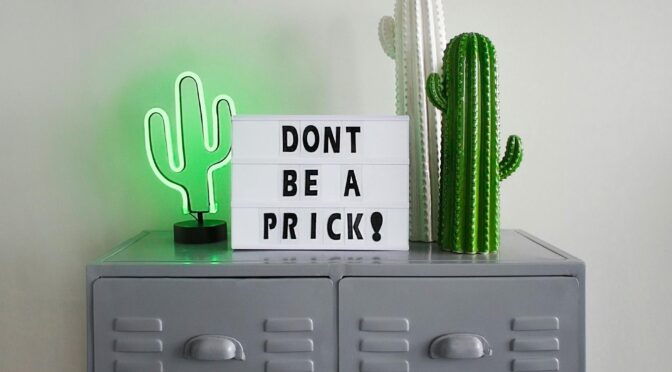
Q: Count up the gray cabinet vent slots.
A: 12